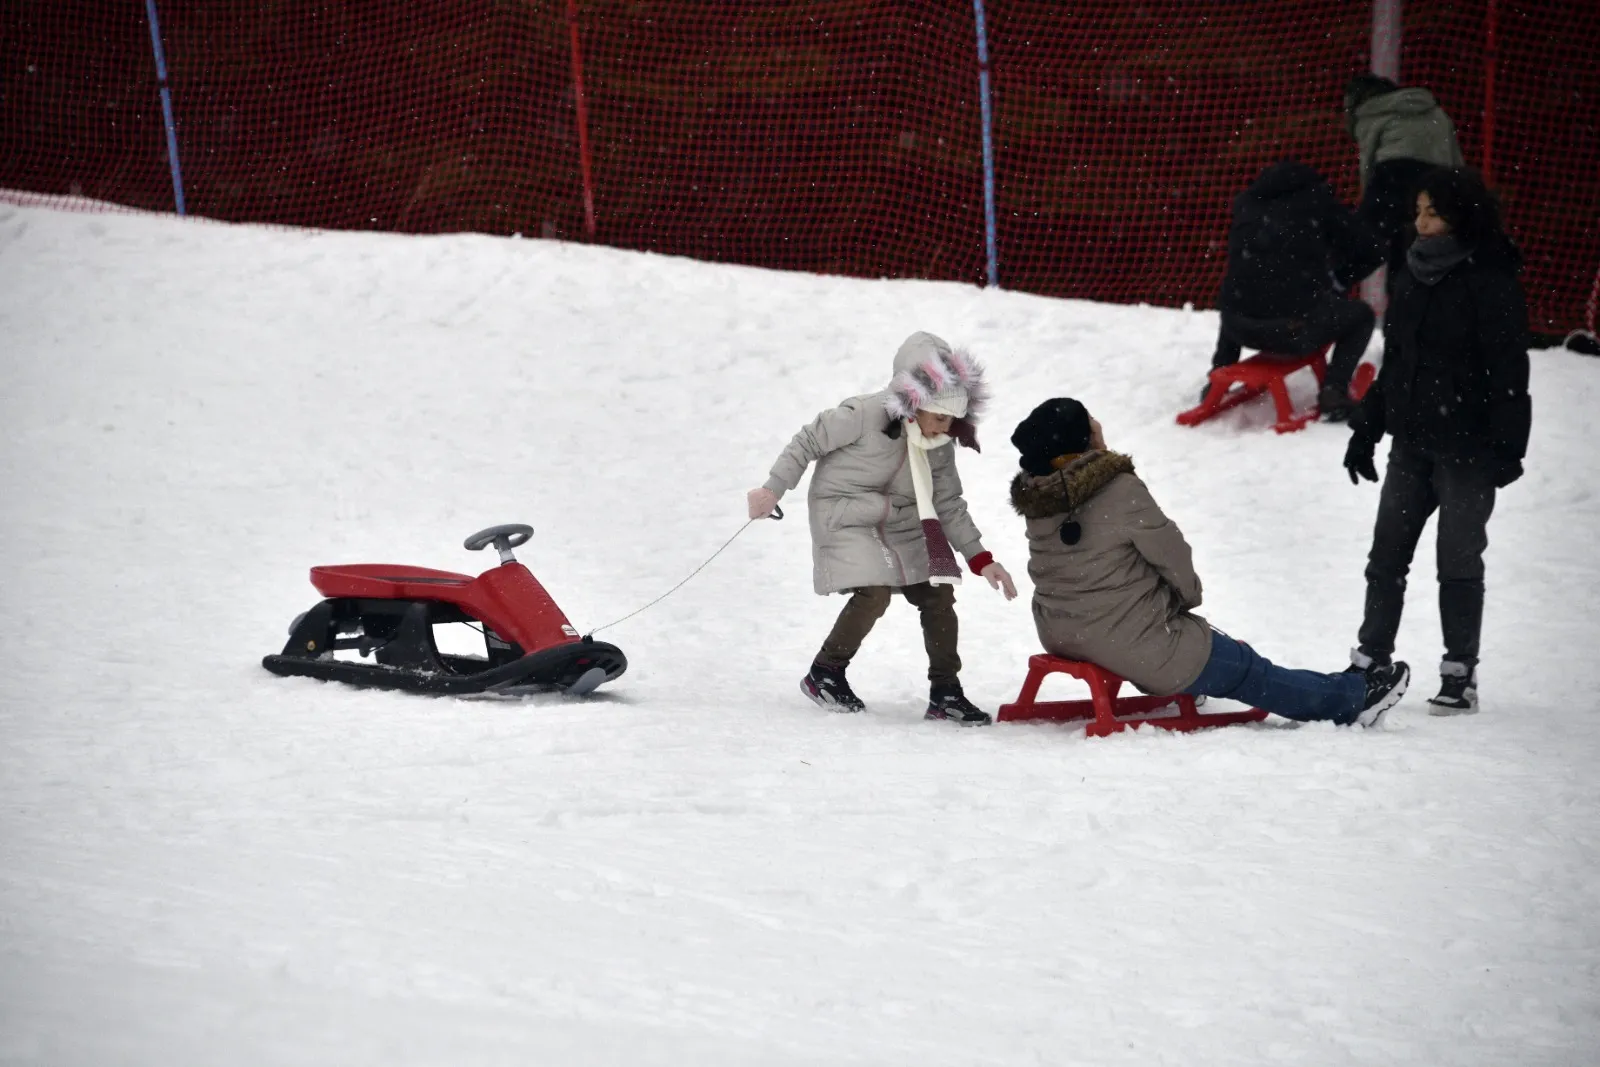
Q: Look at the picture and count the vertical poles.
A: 5